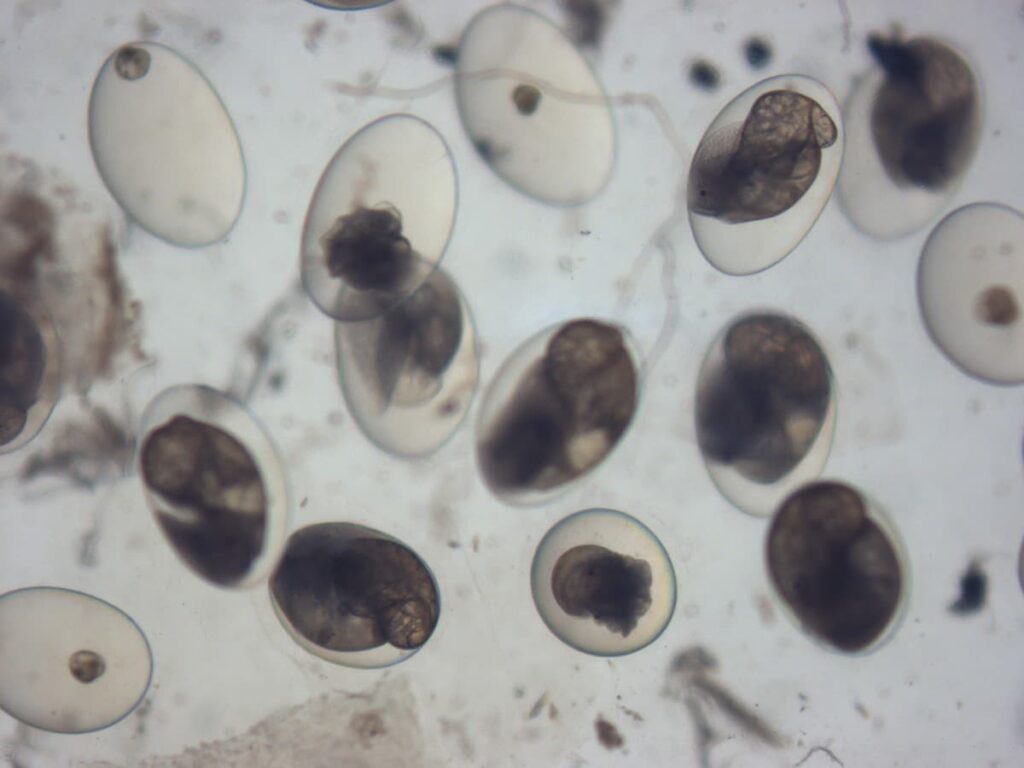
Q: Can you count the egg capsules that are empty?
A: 4